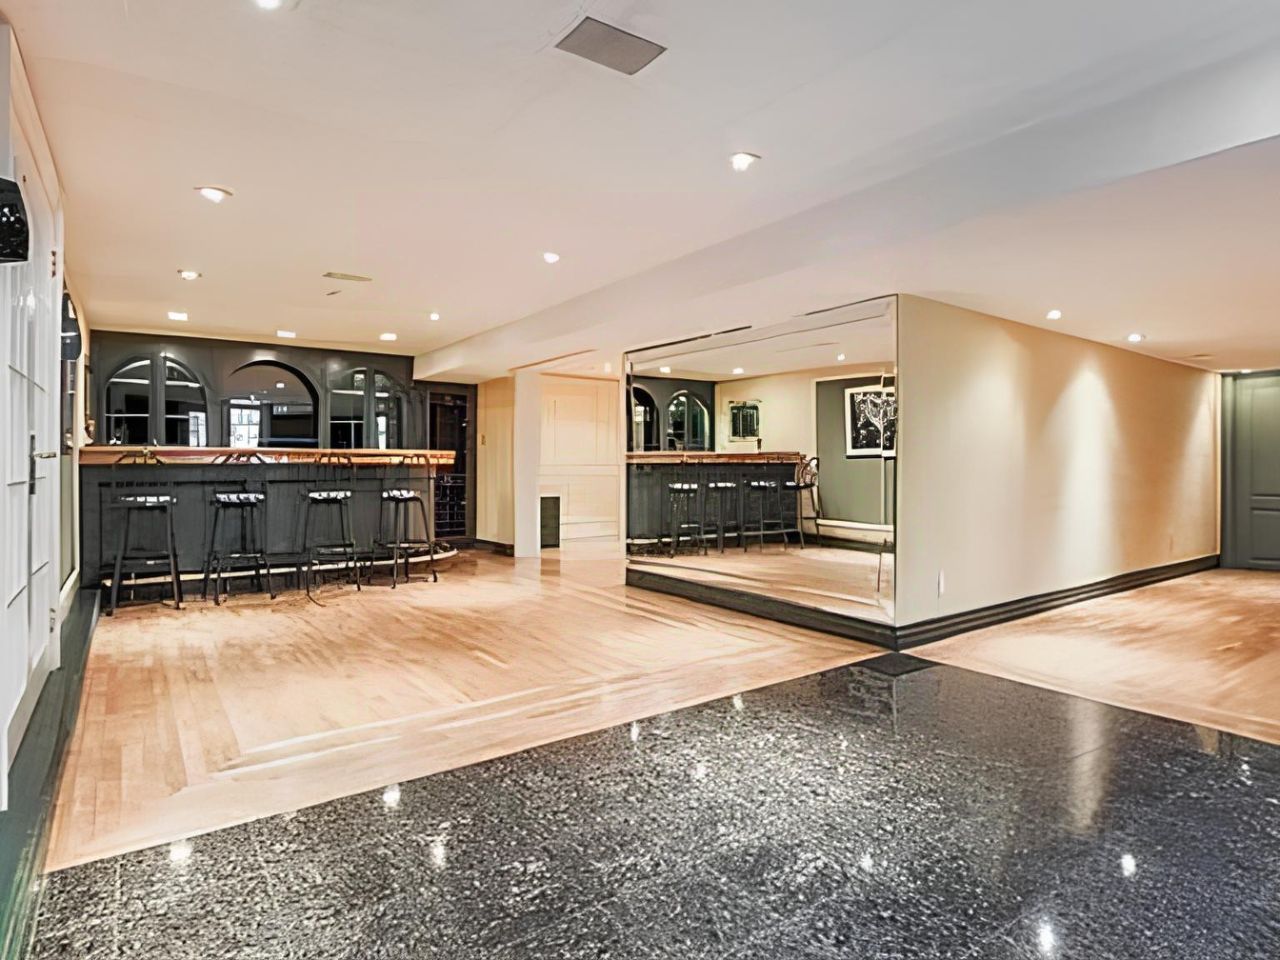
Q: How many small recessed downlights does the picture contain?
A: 11